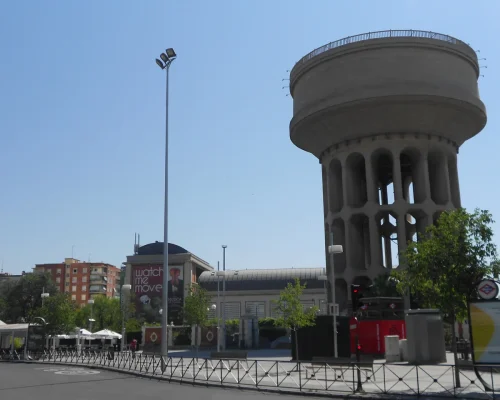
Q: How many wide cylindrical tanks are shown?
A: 1